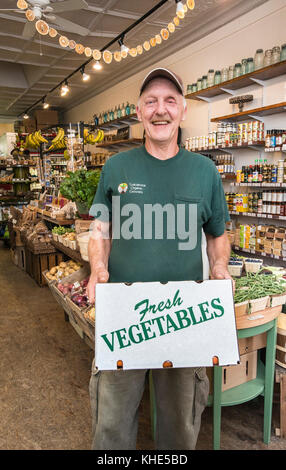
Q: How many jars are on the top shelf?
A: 15